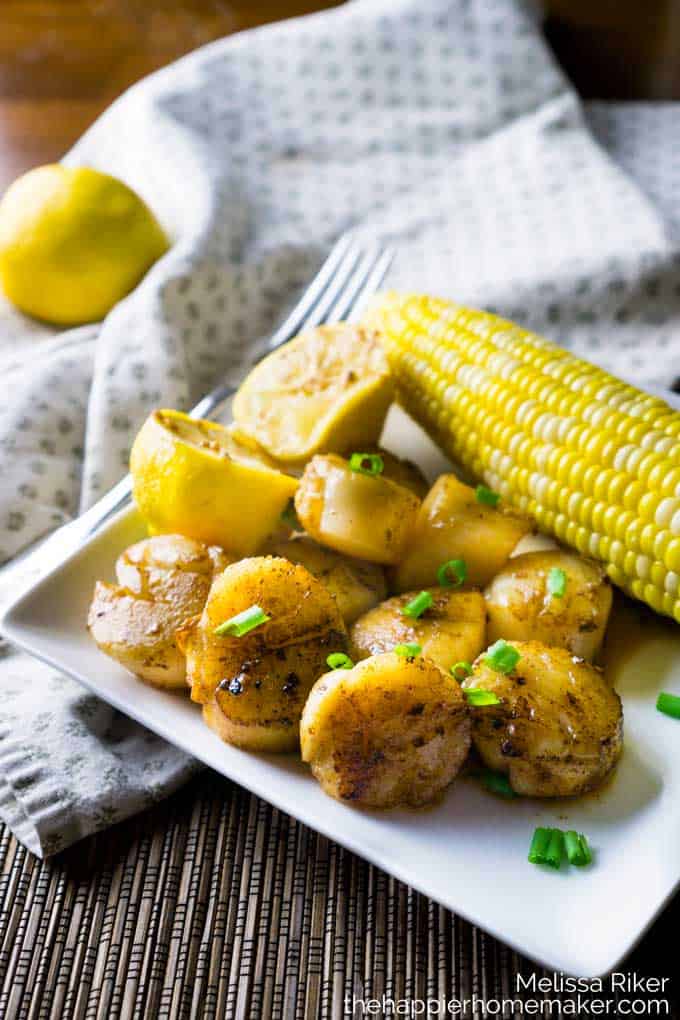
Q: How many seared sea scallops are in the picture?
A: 10